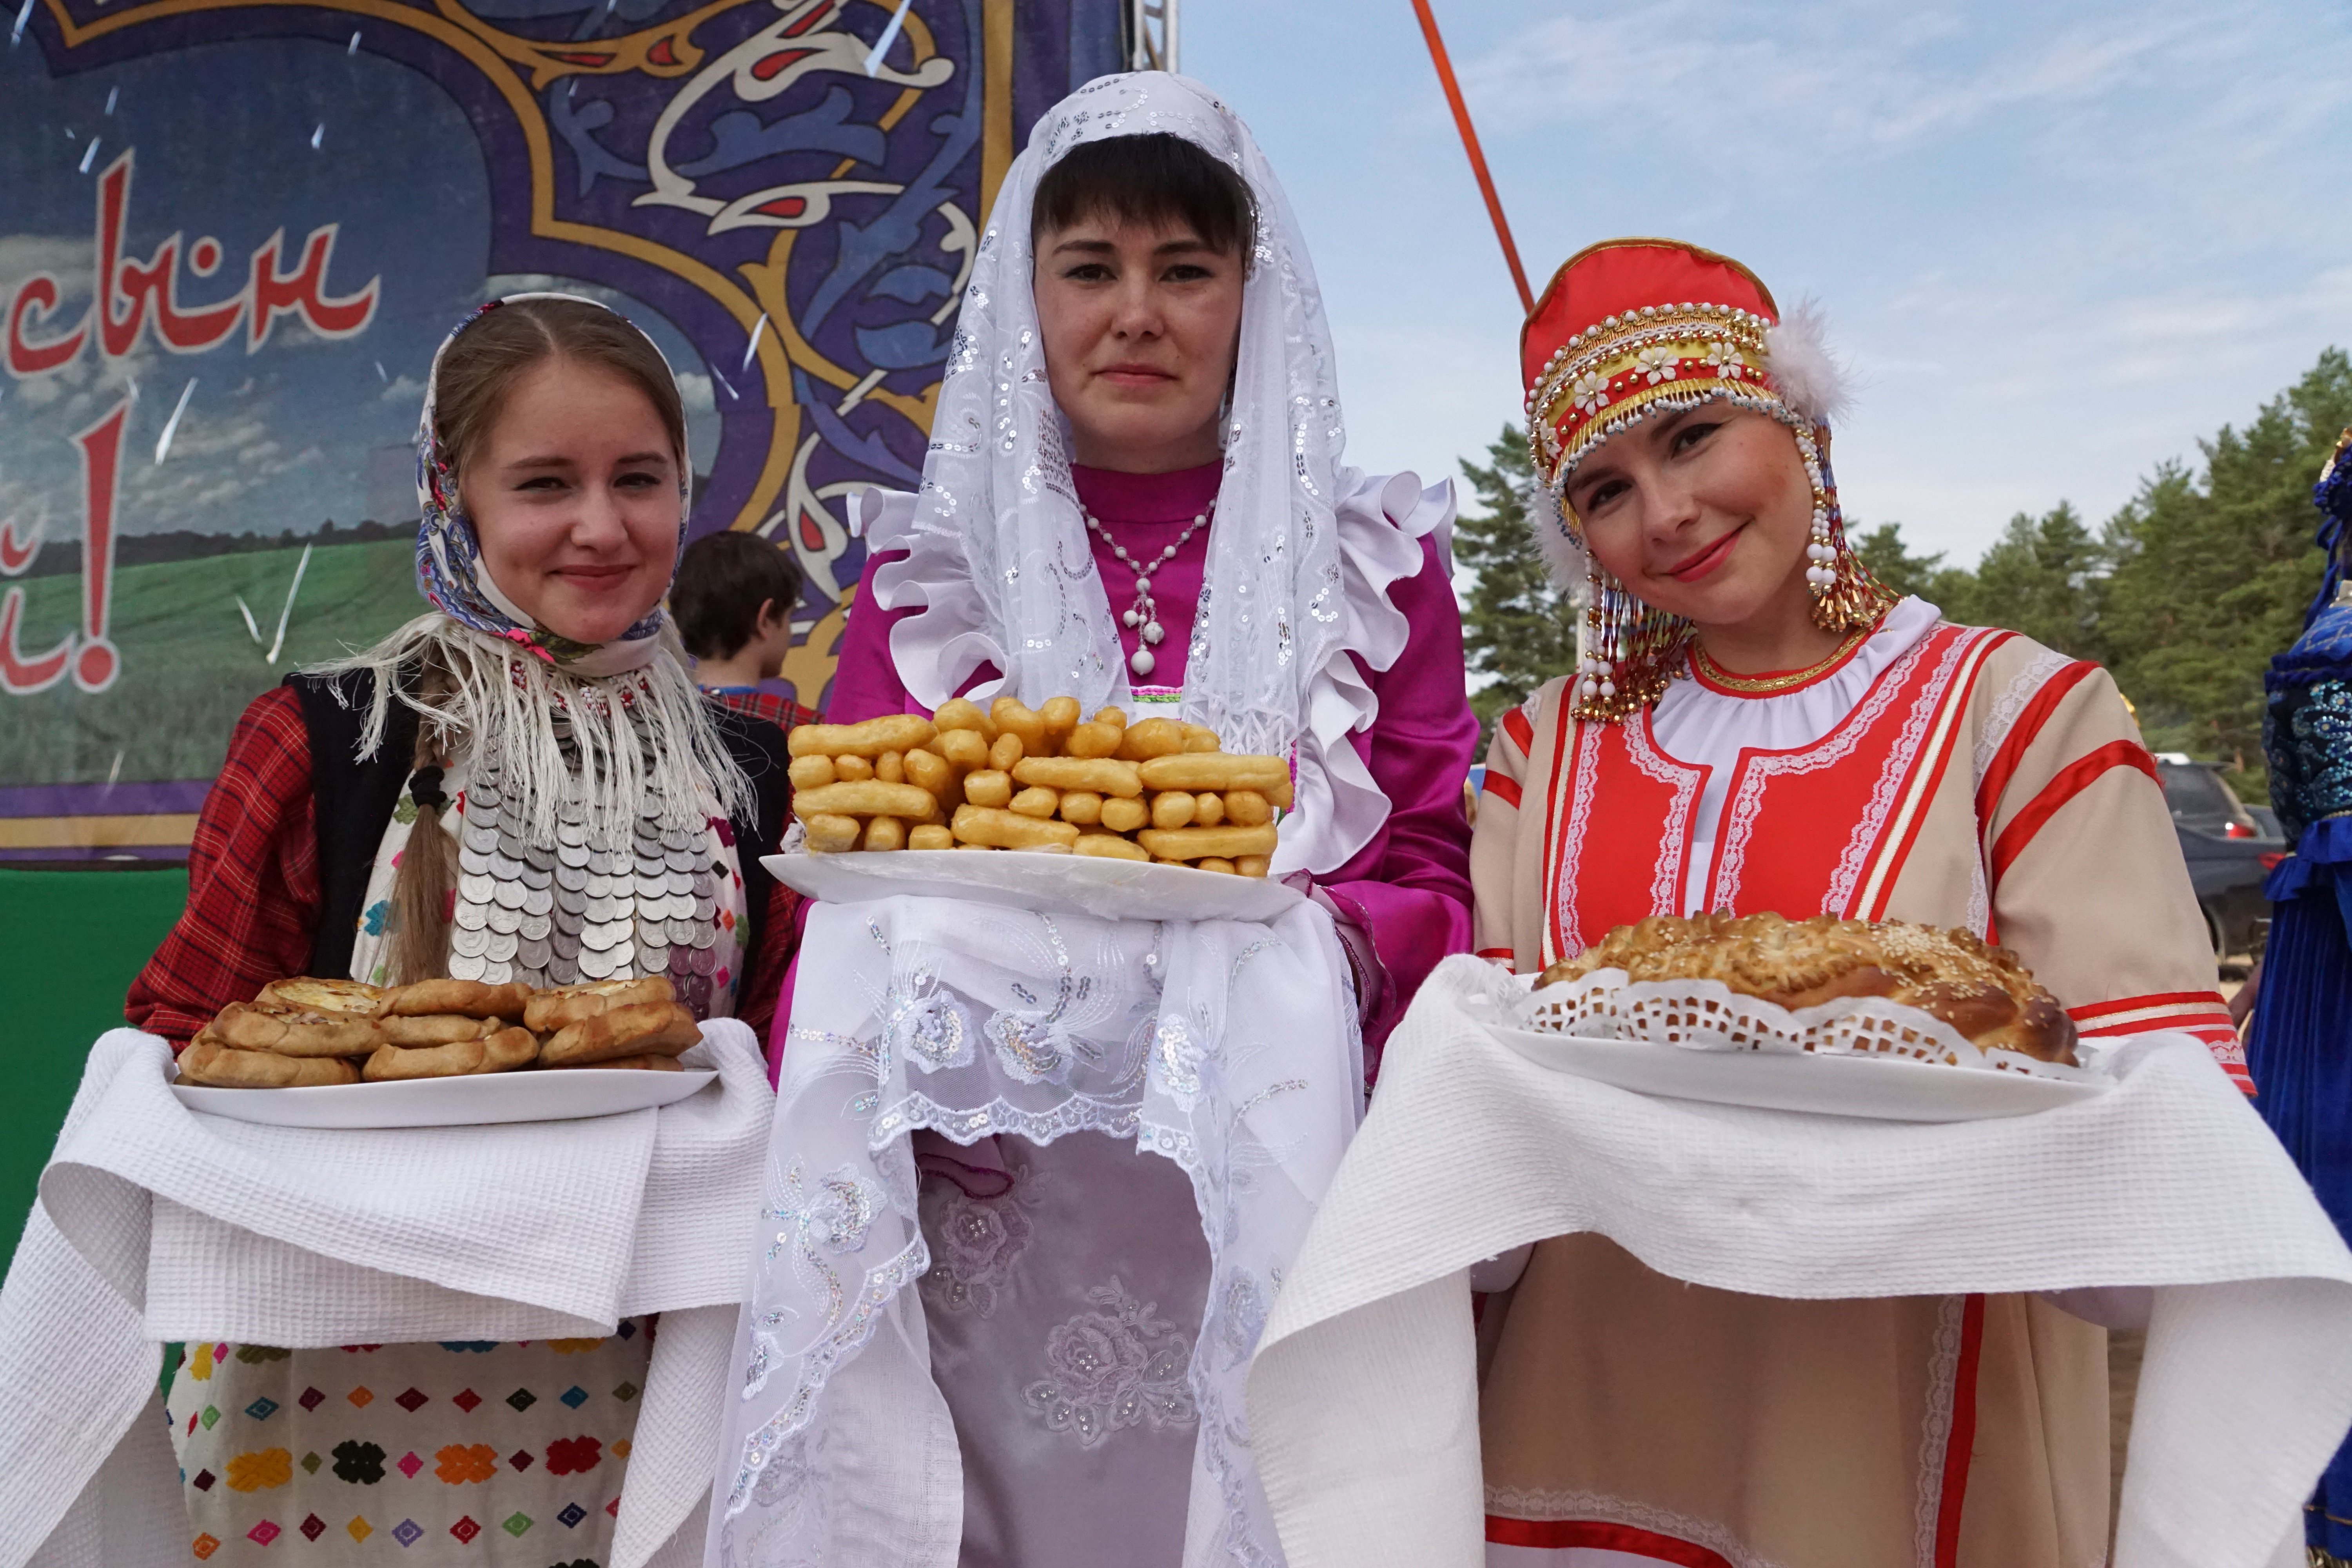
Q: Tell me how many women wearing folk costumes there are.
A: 3